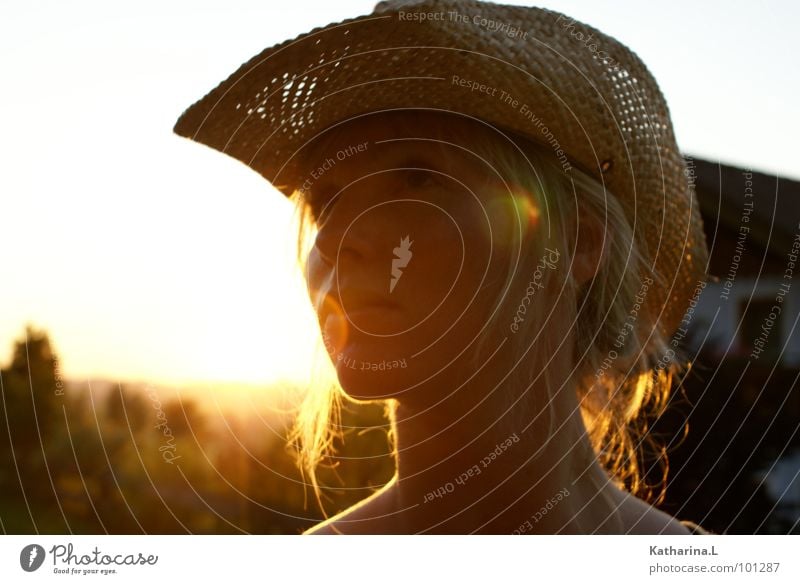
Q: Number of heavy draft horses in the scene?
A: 0